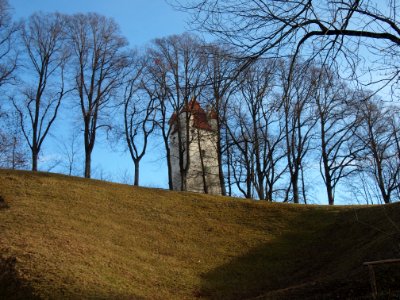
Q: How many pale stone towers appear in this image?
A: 1